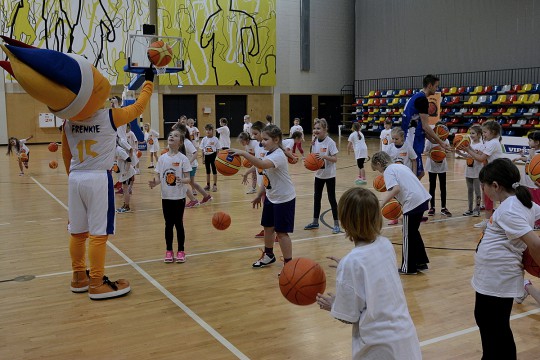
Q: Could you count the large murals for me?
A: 2